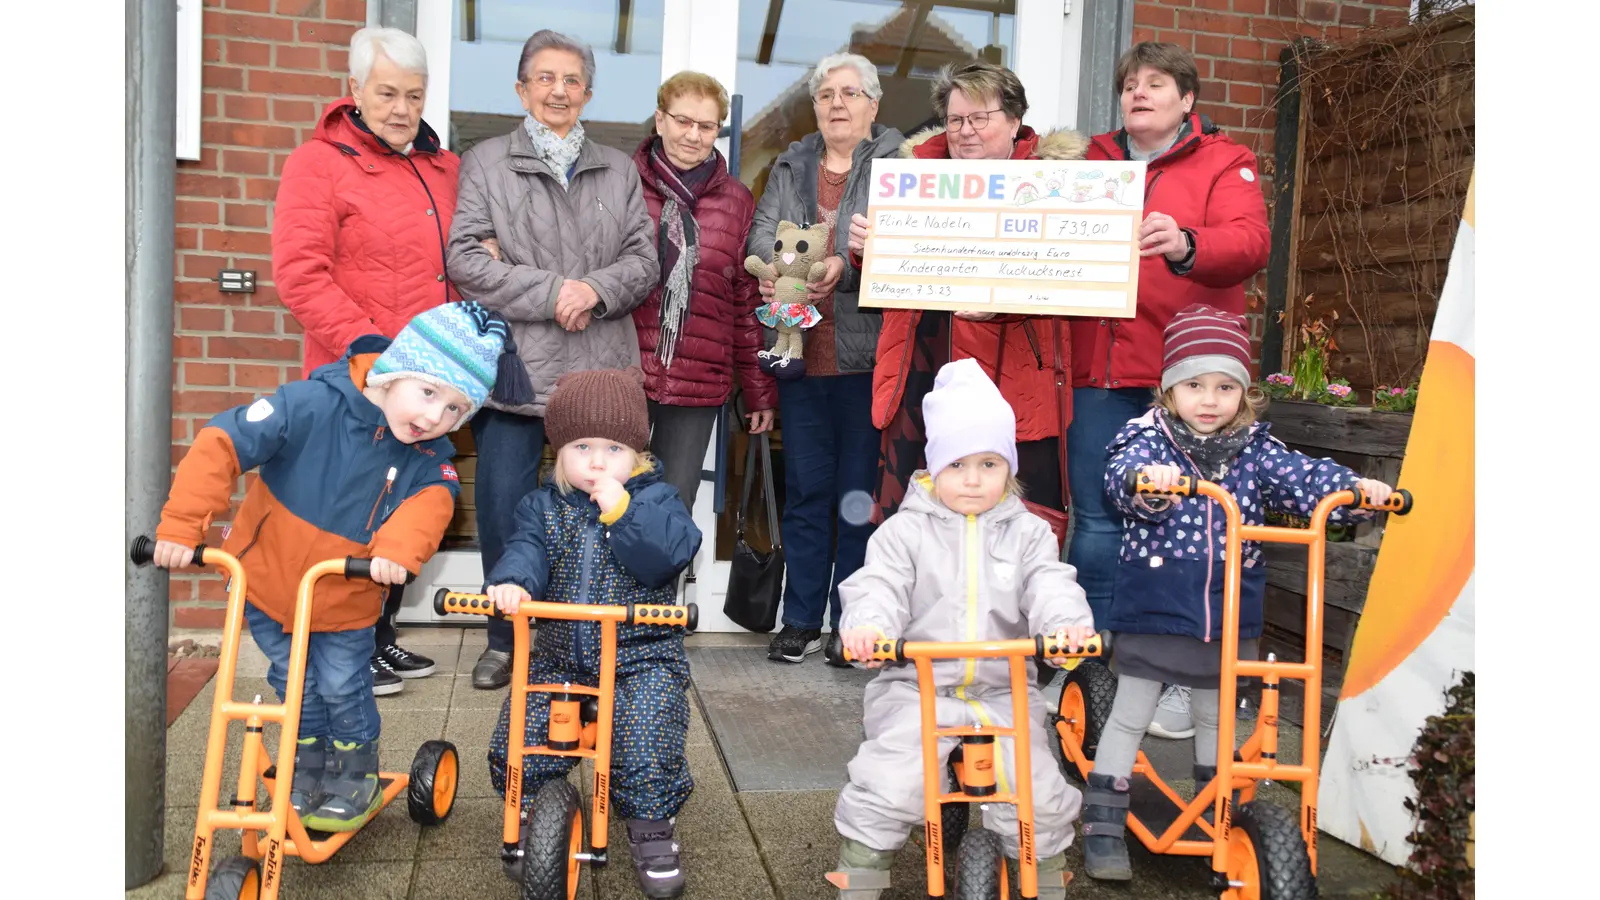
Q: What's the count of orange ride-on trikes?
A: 4